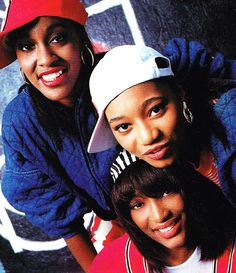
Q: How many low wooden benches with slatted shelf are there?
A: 0